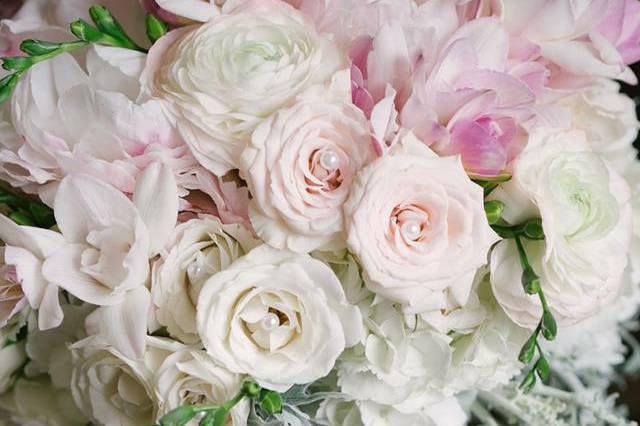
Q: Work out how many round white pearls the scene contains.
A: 4